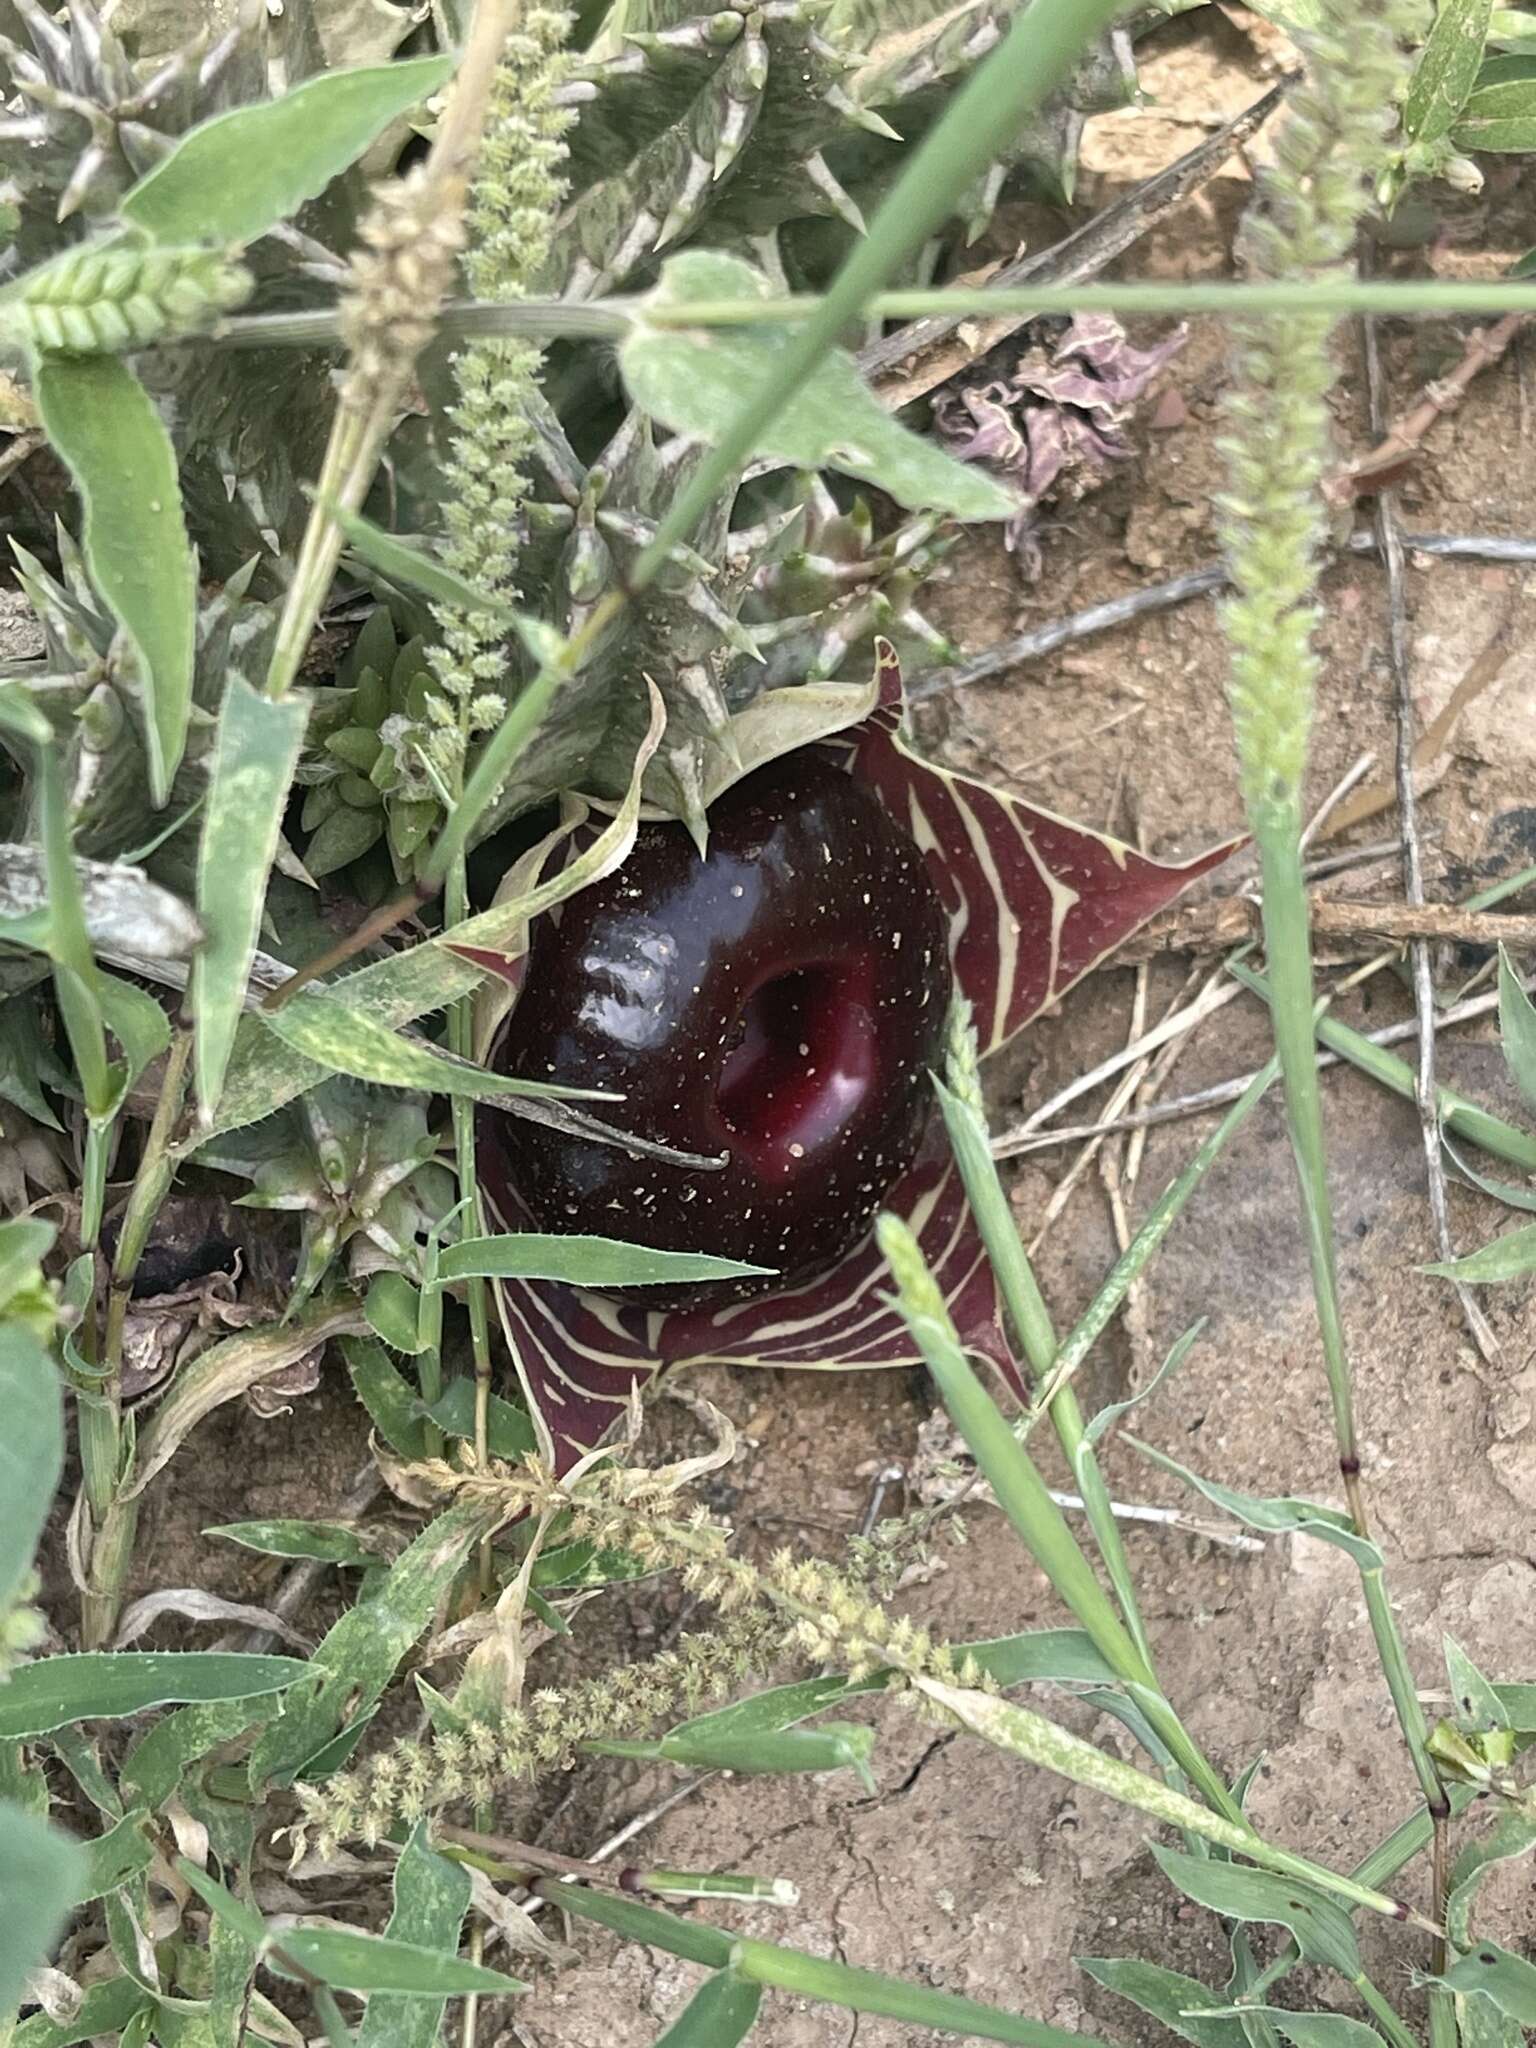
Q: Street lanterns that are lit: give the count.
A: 0